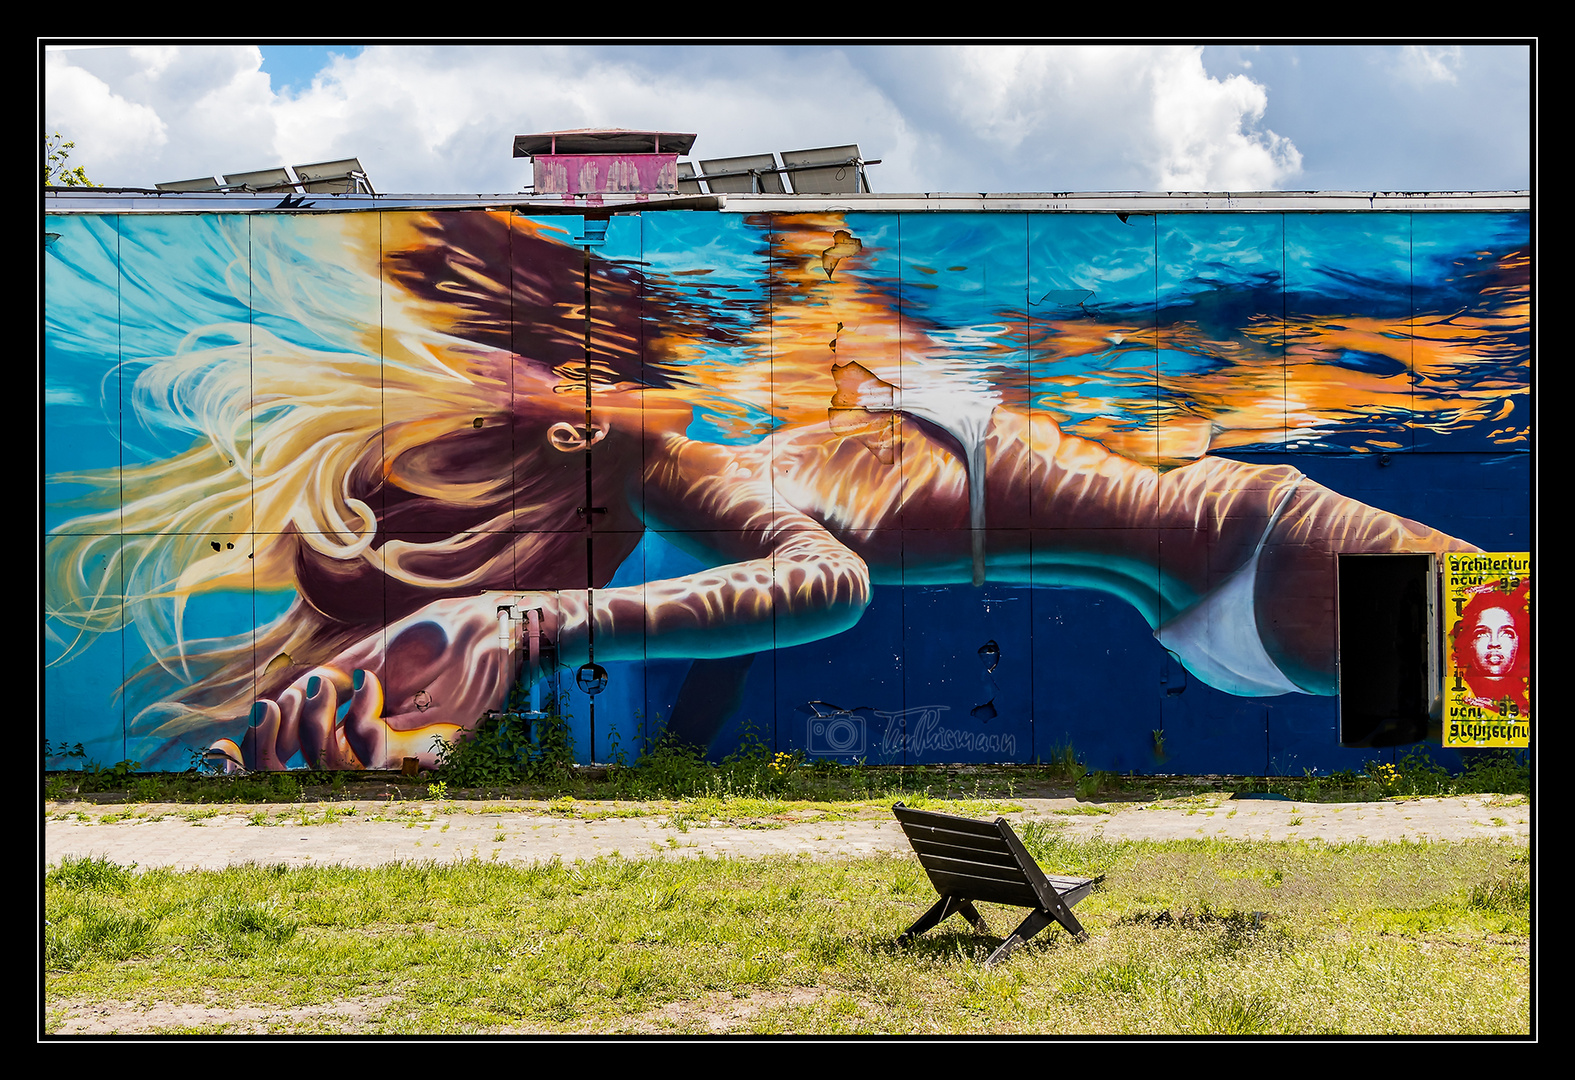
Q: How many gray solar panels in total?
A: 6